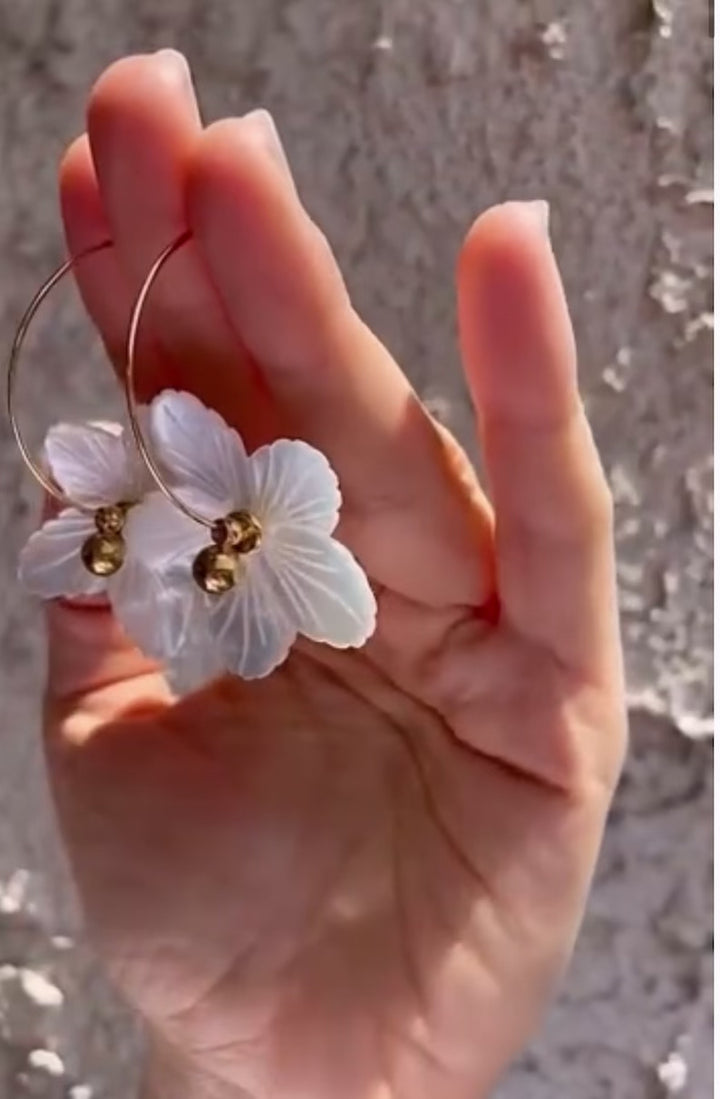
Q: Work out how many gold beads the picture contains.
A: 4